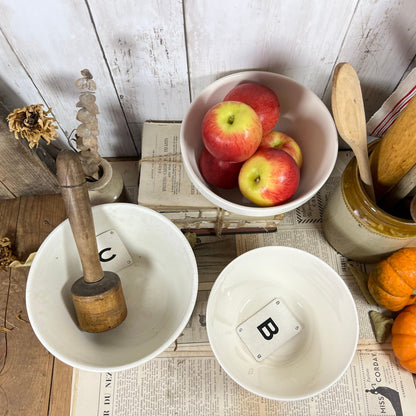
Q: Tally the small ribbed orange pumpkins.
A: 2